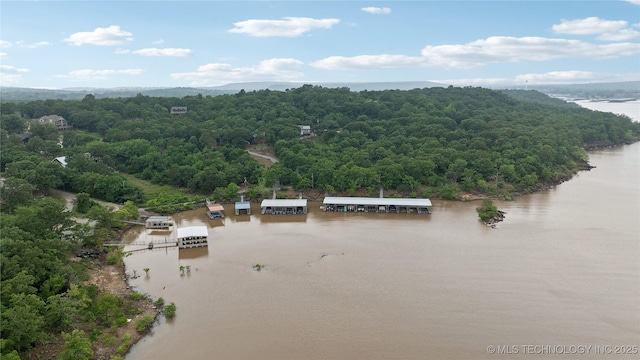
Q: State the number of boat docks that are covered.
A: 6